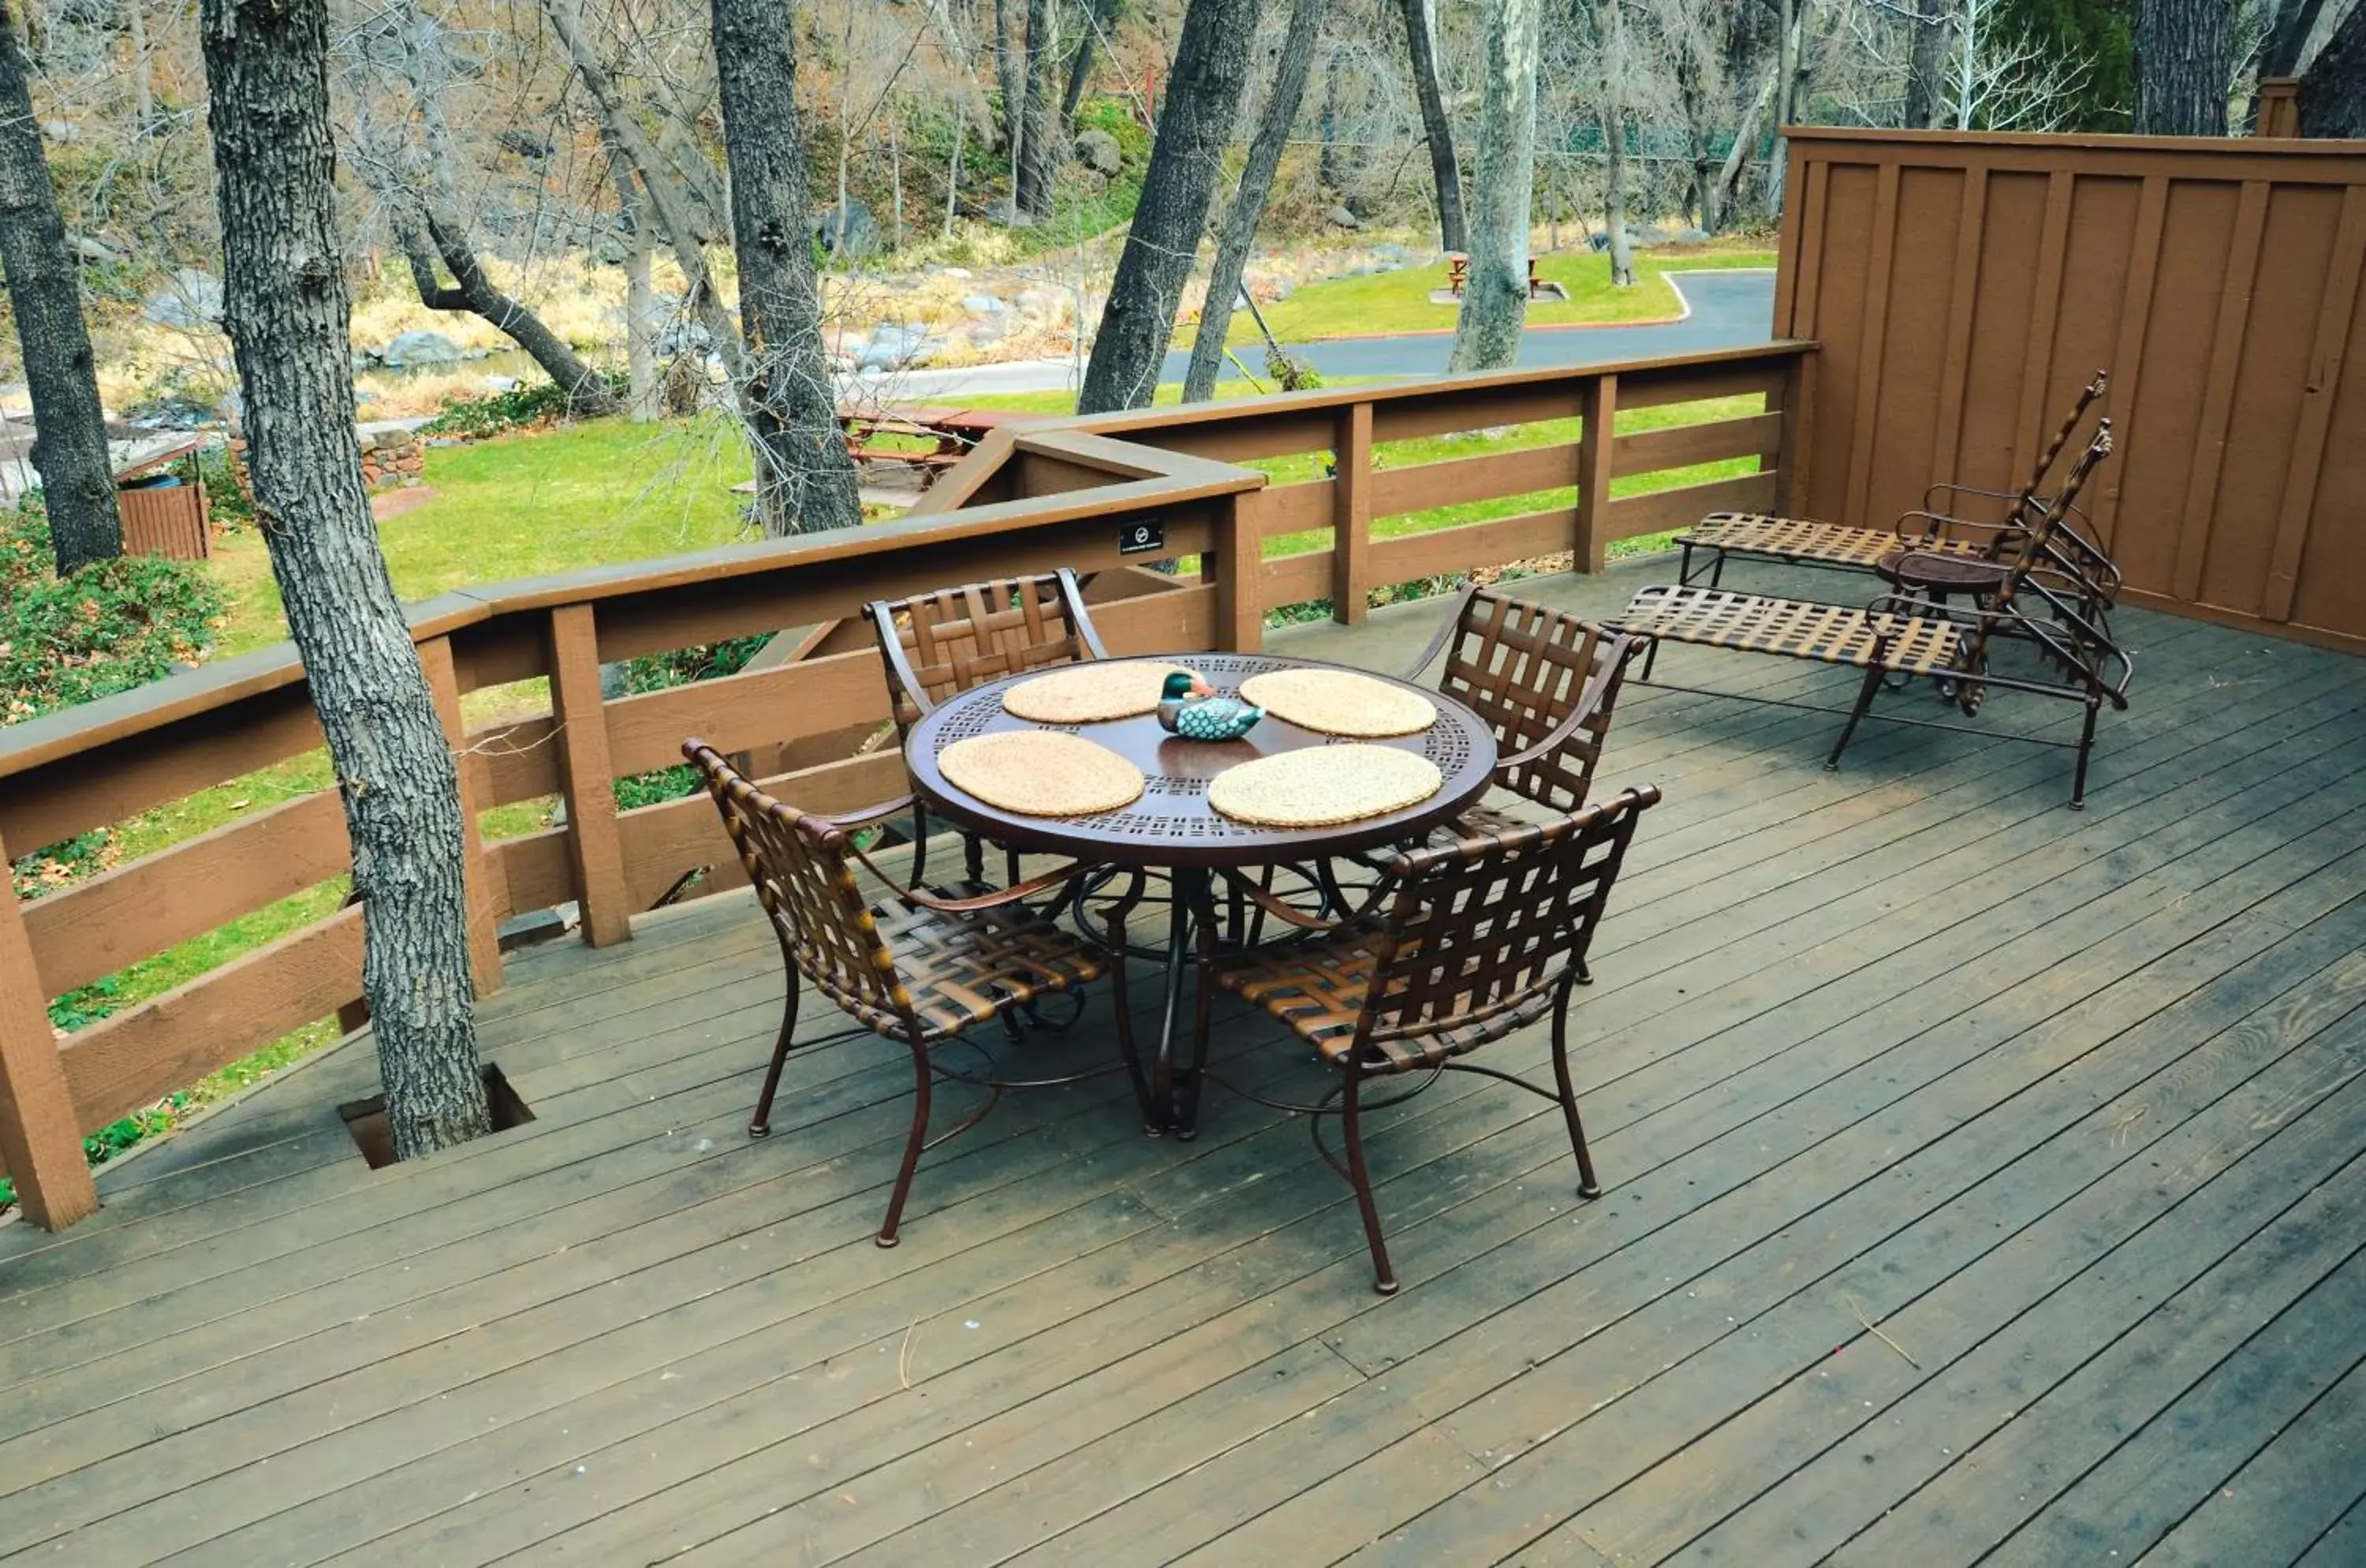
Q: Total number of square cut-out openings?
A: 1